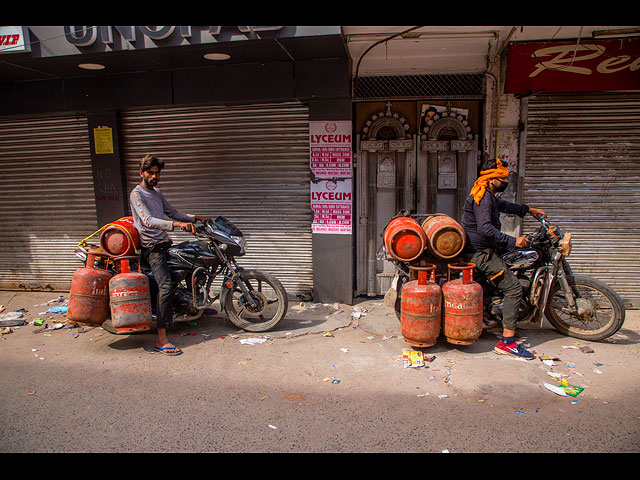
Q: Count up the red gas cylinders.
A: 7